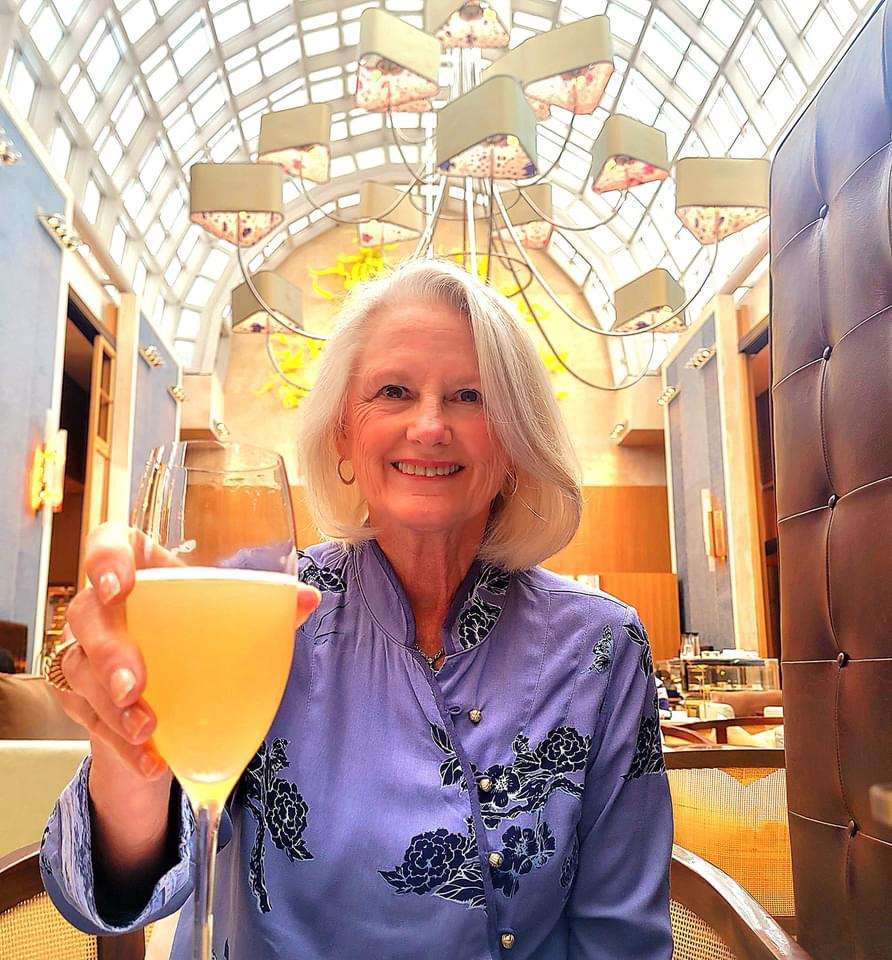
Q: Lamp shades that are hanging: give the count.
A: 12